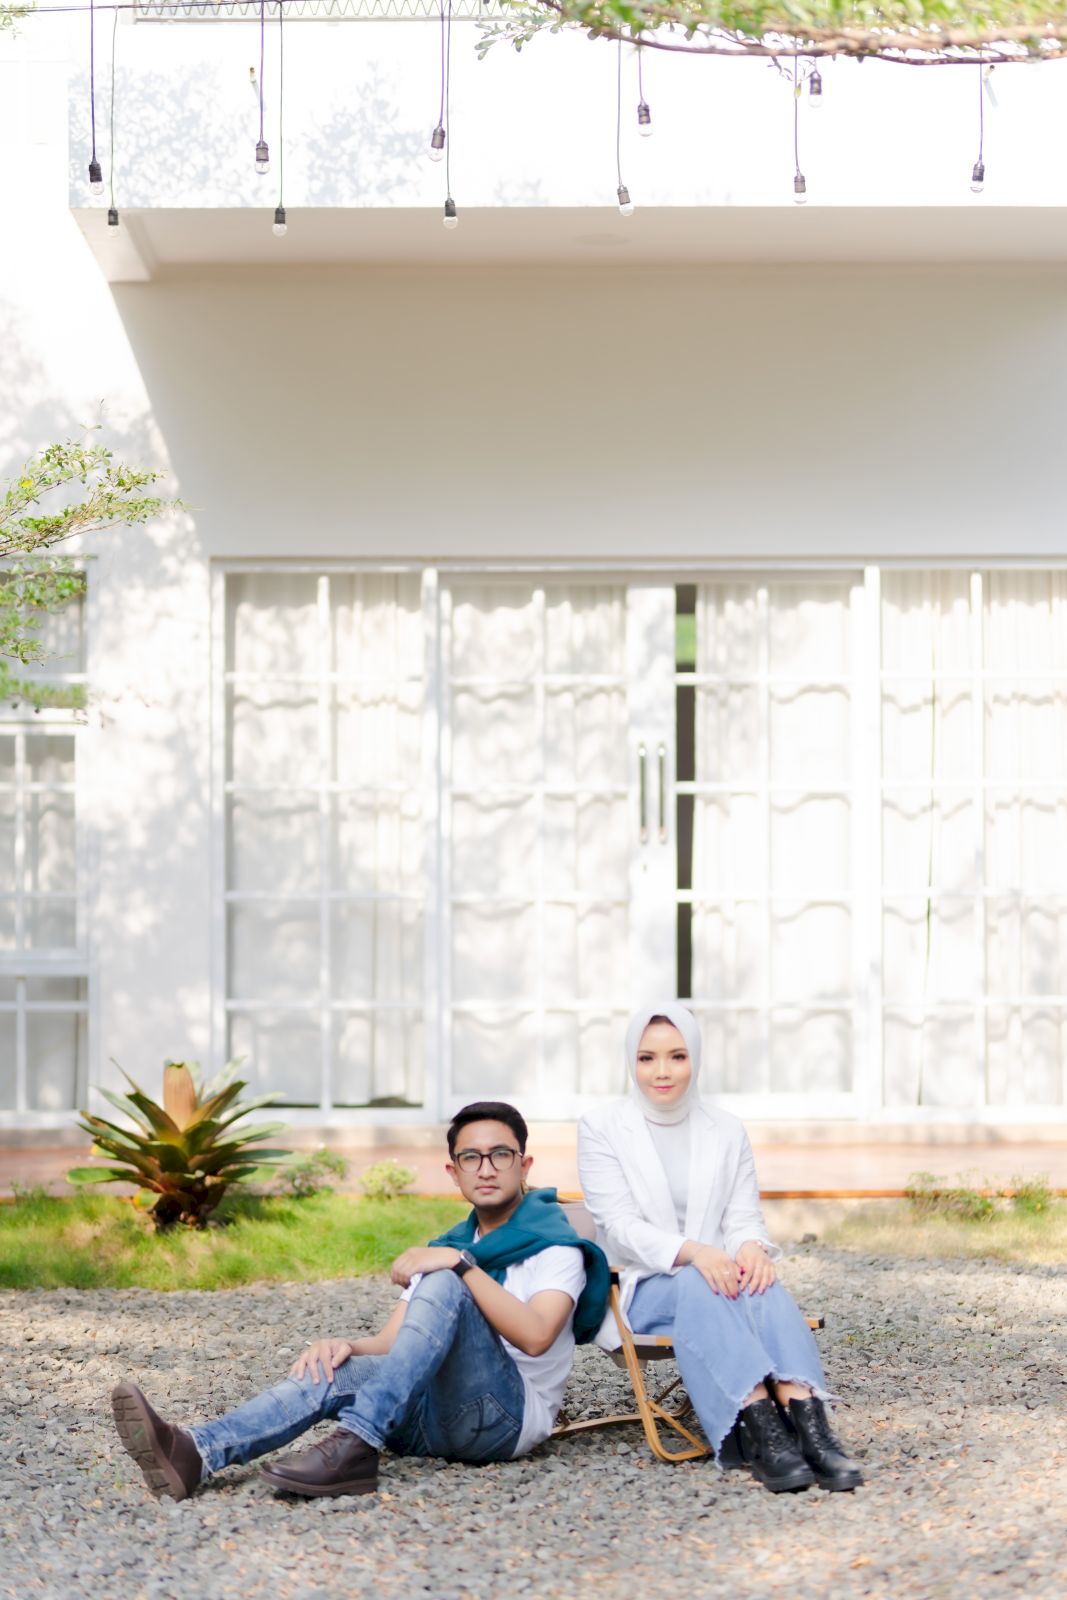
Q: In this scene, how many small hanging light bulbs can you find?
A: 11